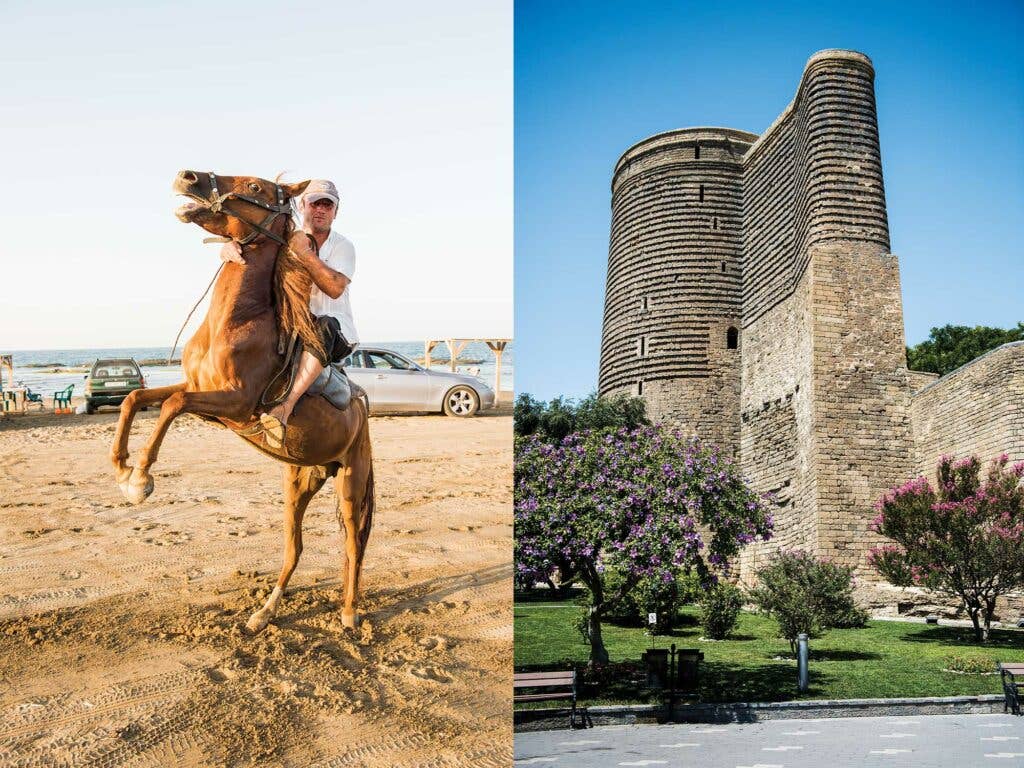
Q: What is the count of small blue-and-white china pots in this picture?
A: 0